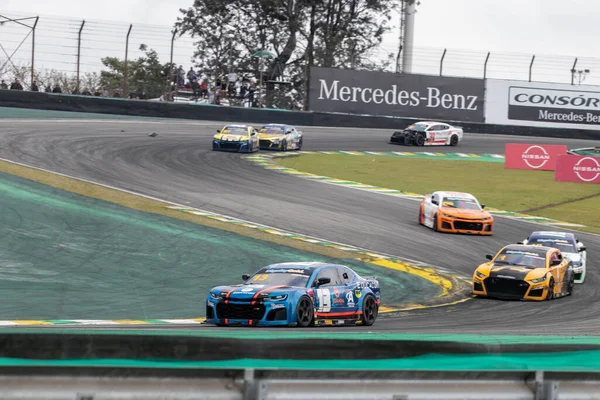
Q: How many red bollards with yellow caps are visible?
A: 0